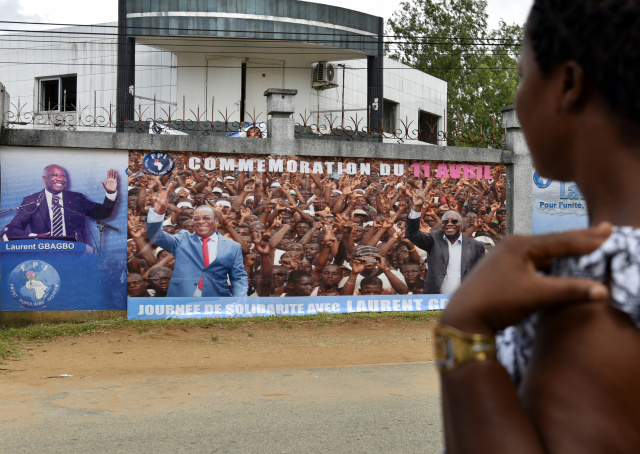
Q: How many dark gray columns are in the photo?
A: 2